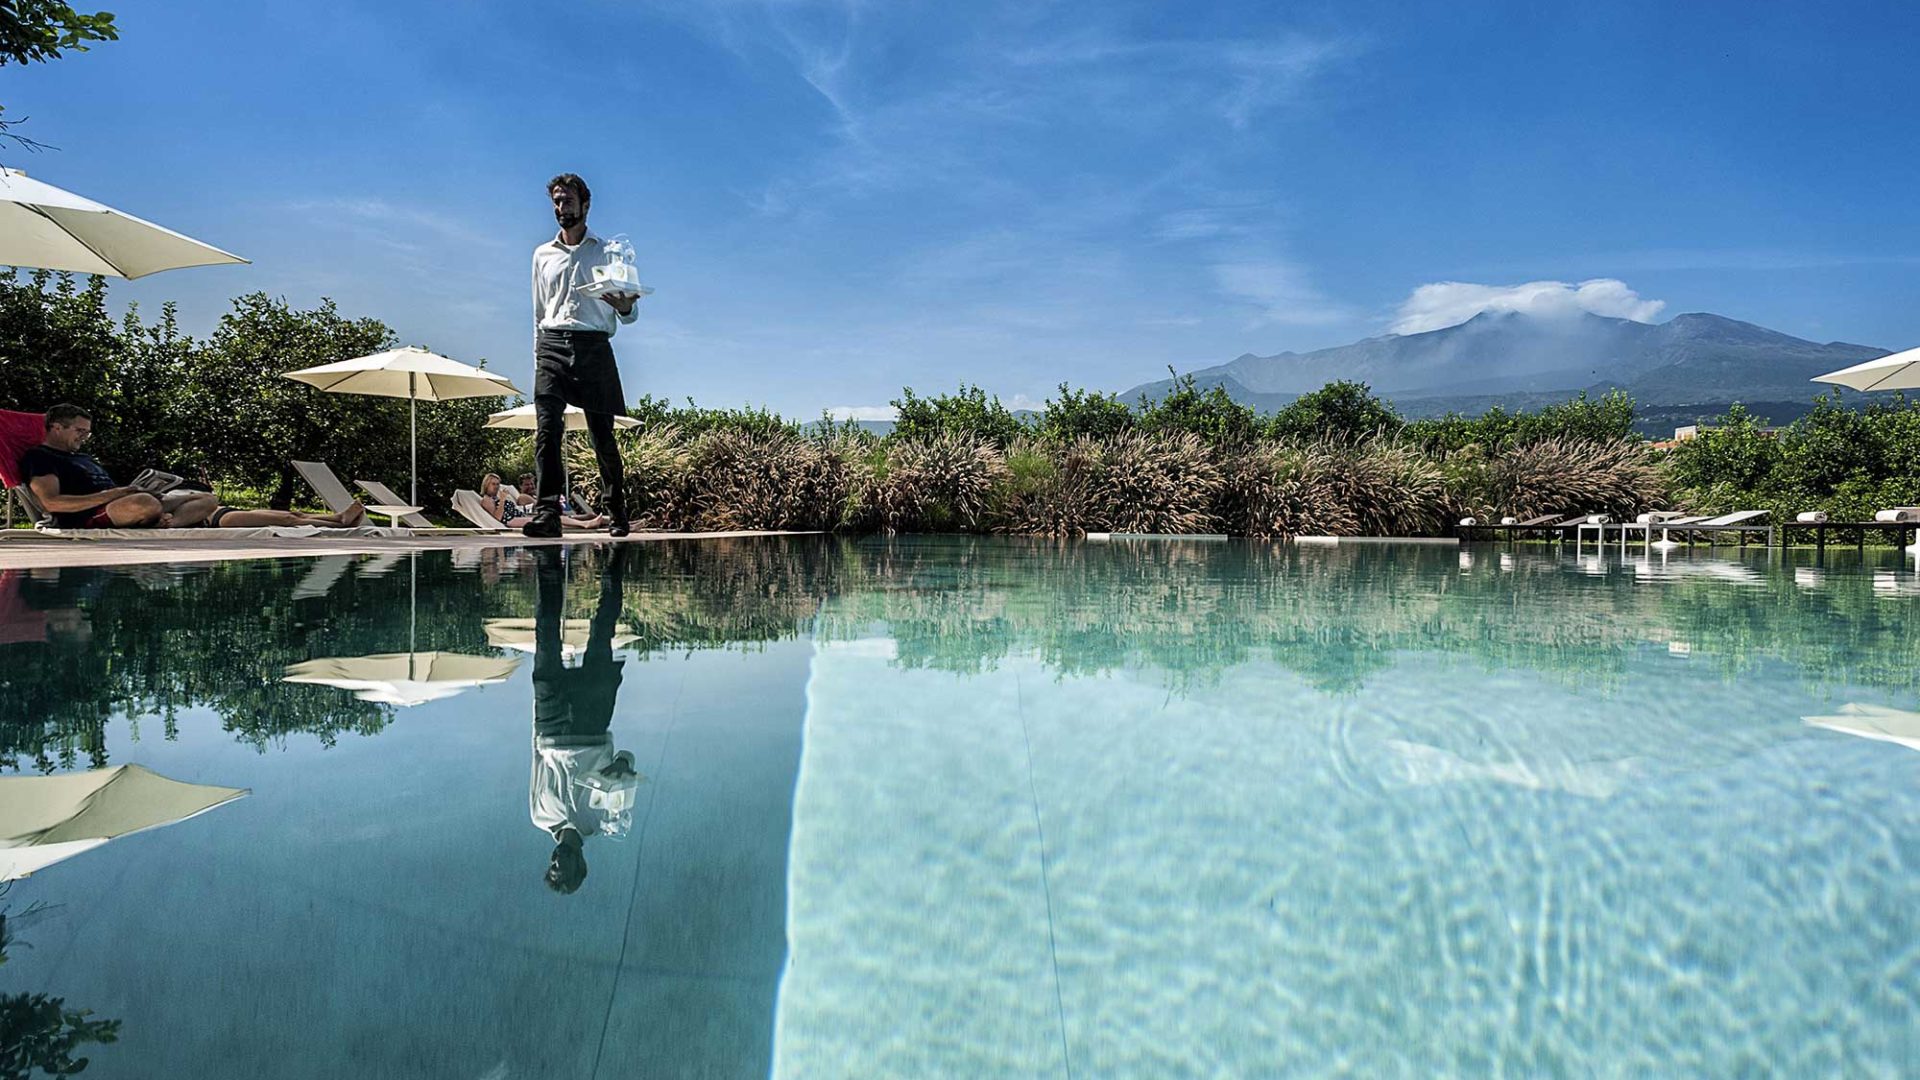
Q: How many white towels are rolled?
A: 6